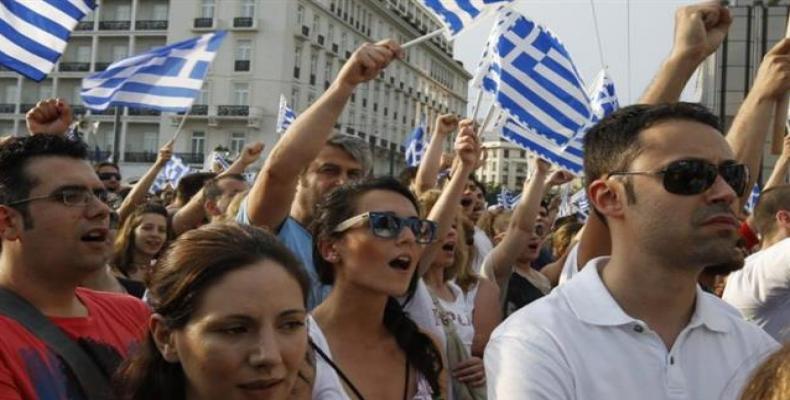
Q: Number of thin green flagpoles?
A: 0